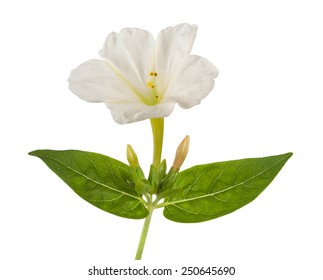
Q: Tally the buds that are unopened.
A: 2